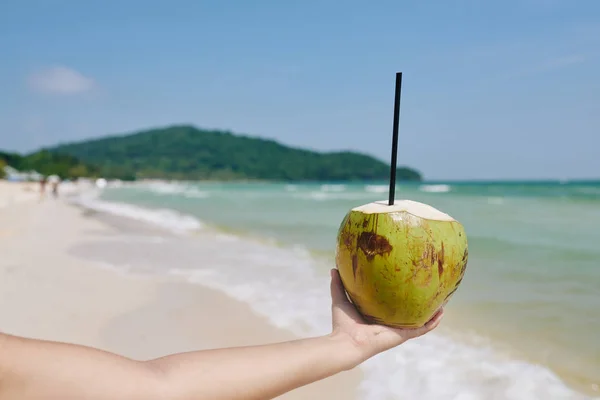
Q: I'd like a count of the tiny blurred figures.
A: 2